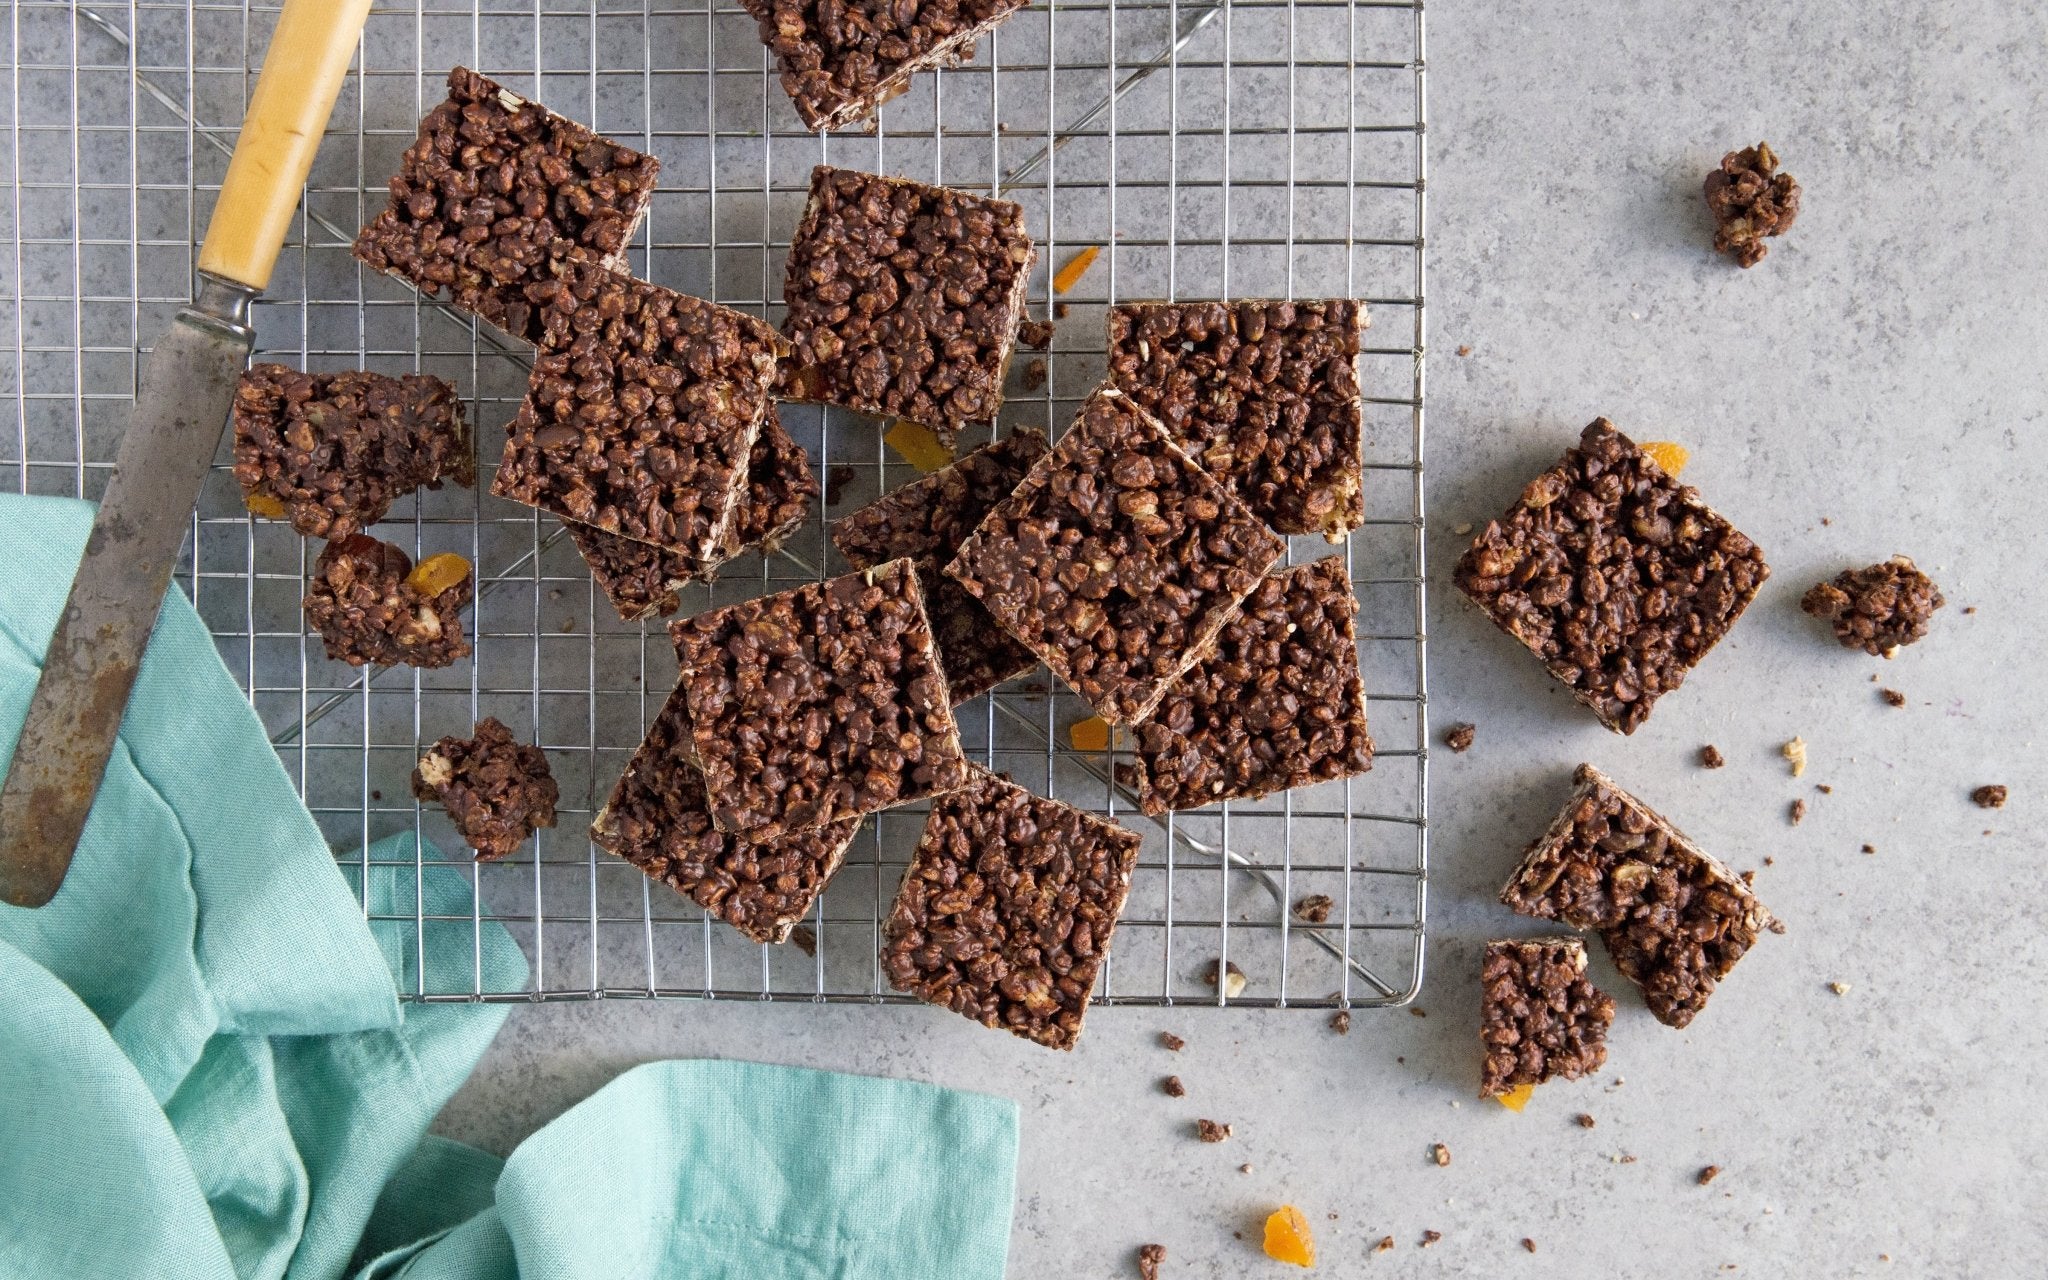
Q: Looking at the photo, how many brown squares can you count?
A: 13